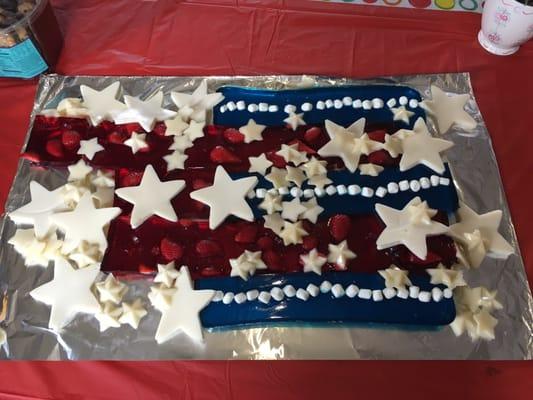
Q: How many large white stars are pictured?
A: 14